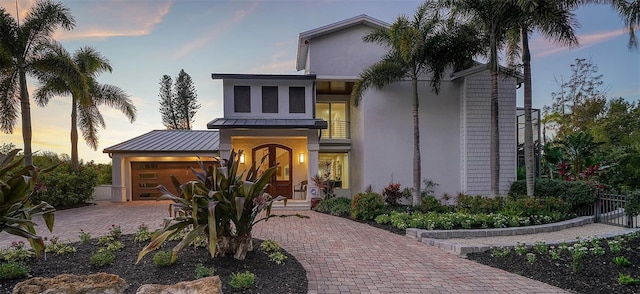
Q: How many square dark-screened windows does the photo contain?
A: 3